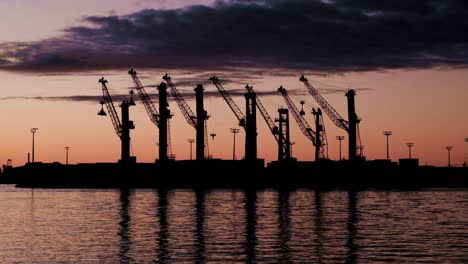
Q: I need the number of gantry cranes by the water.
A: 7